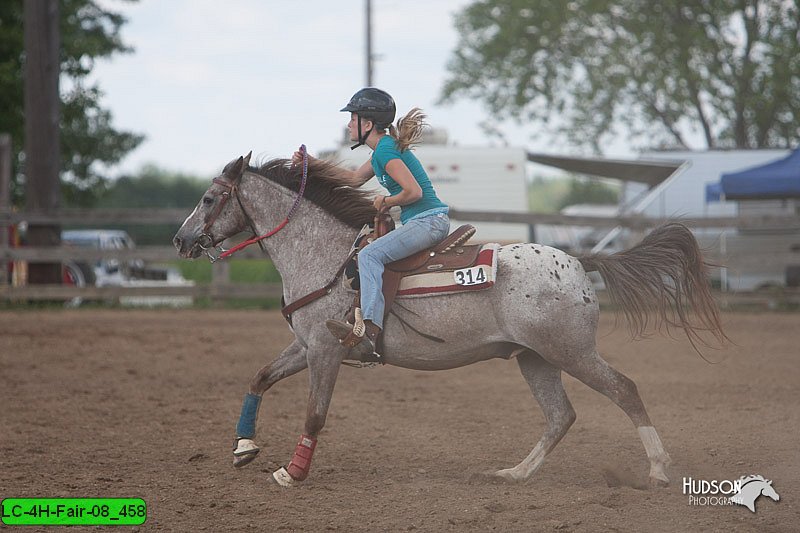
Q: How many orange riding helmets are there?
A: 0